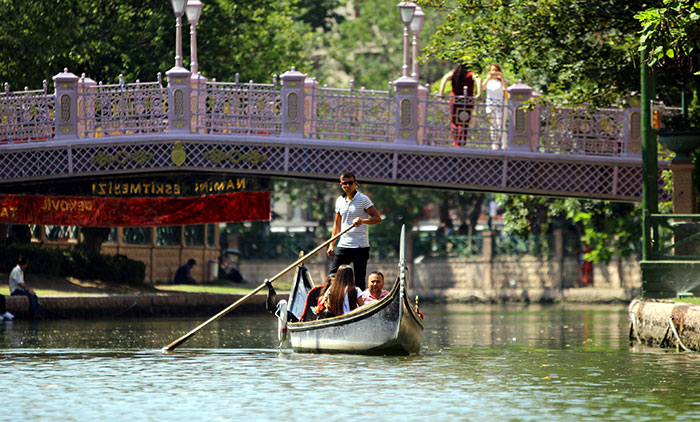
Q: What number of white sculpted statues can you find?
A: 0